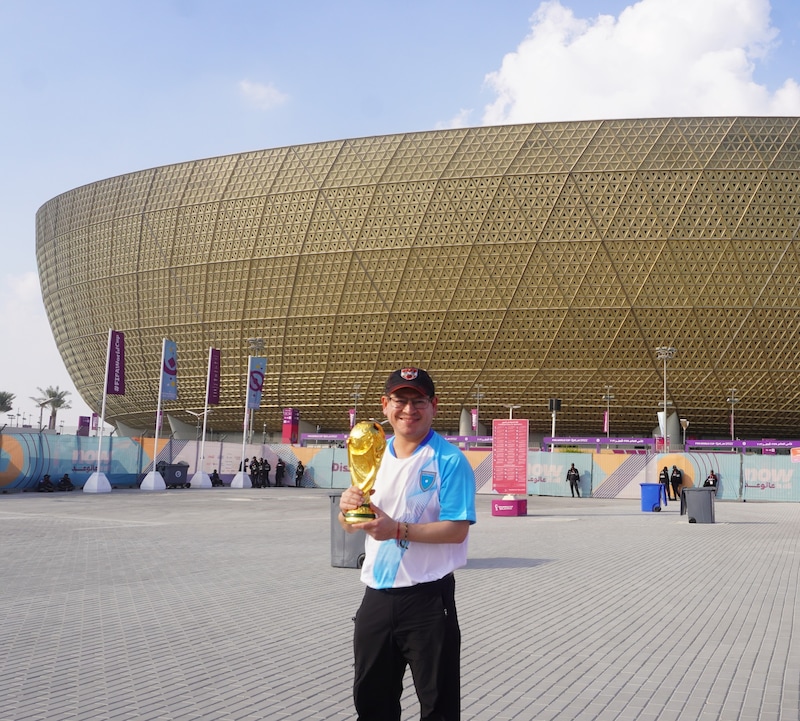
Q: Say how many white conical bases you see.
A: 4